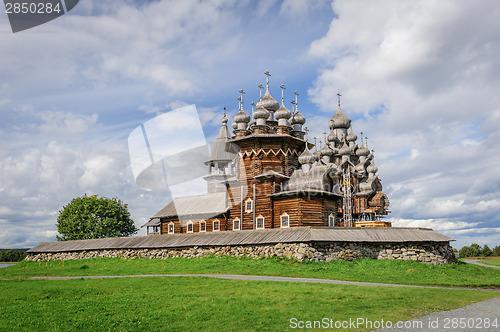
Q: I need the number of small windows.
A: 9